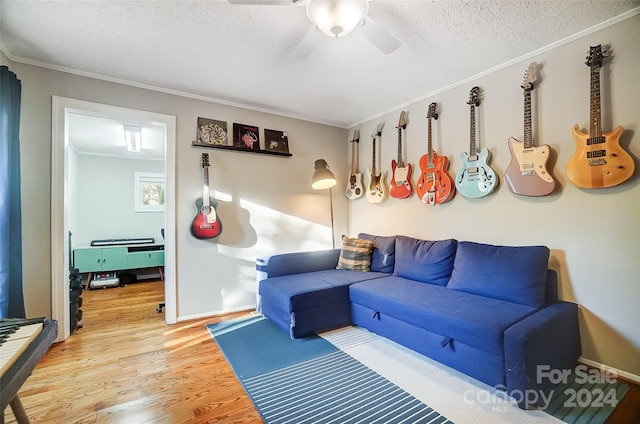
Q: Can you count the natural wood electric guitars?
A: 1